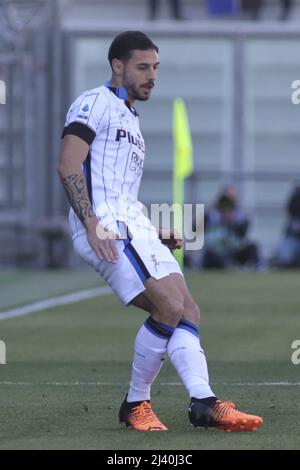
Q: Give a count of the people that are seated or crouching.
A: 2